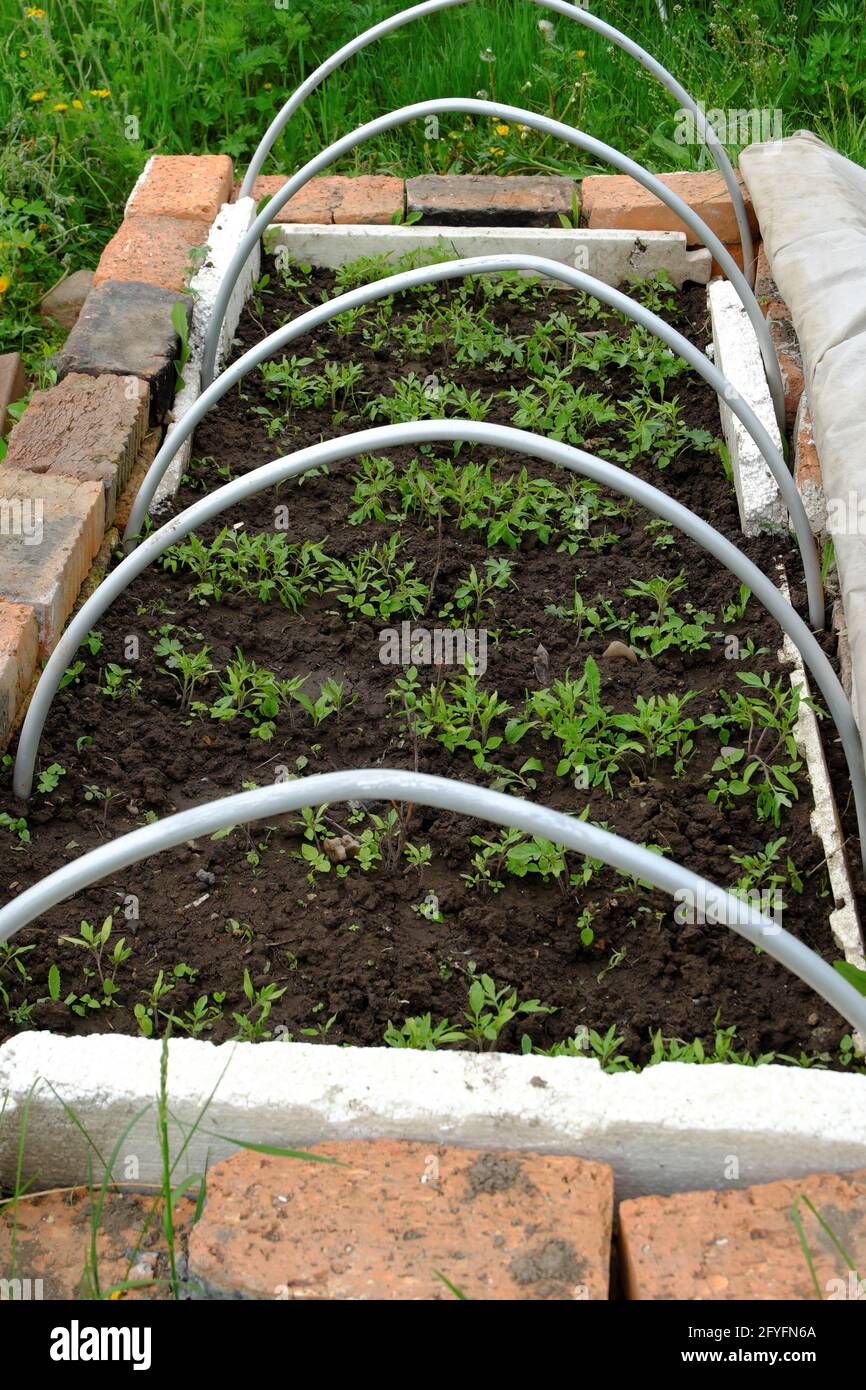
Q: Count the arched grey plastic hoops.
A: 5